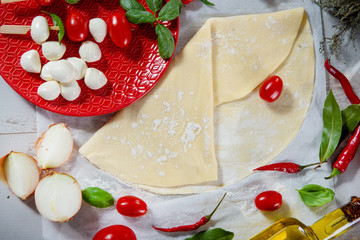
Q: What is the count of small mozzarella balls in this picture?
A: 11